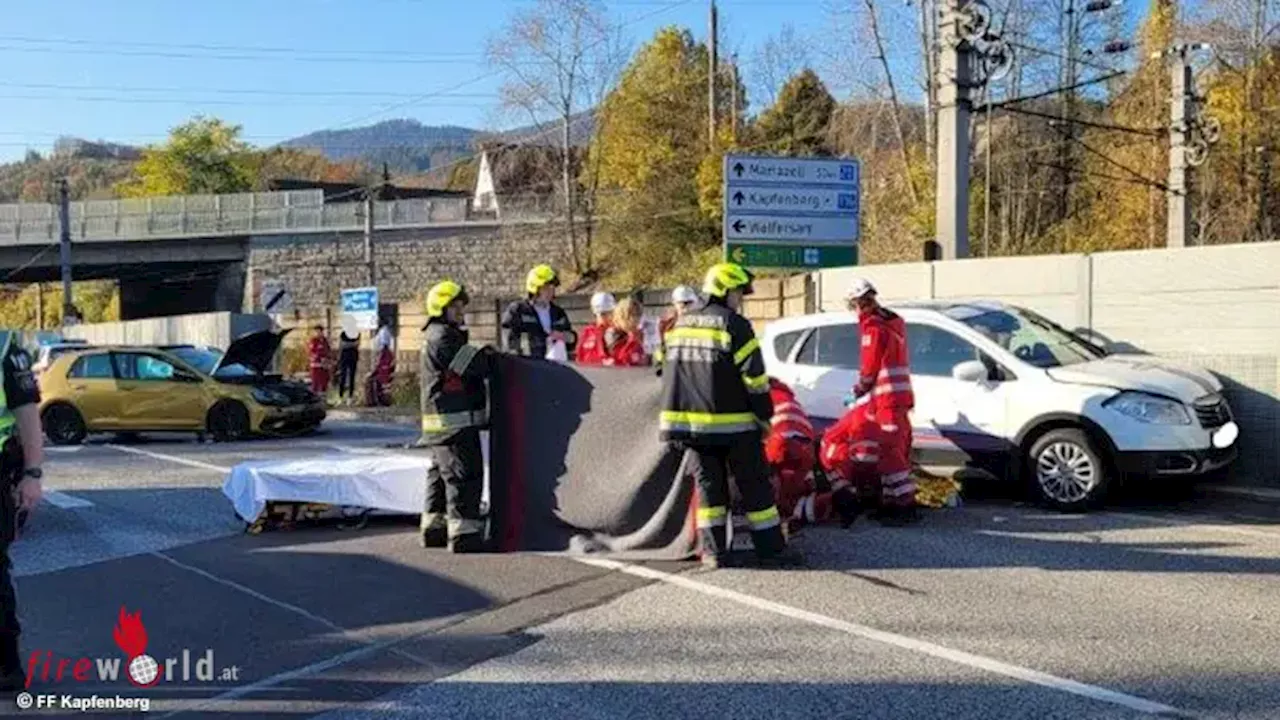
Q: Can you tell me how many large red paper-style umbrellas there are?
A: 0